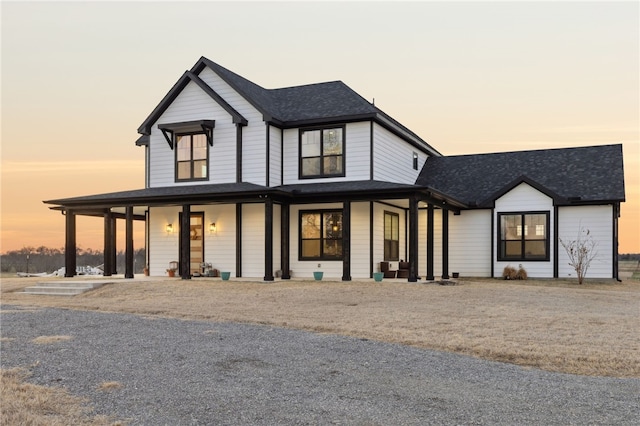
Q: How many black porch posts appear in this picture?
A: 11